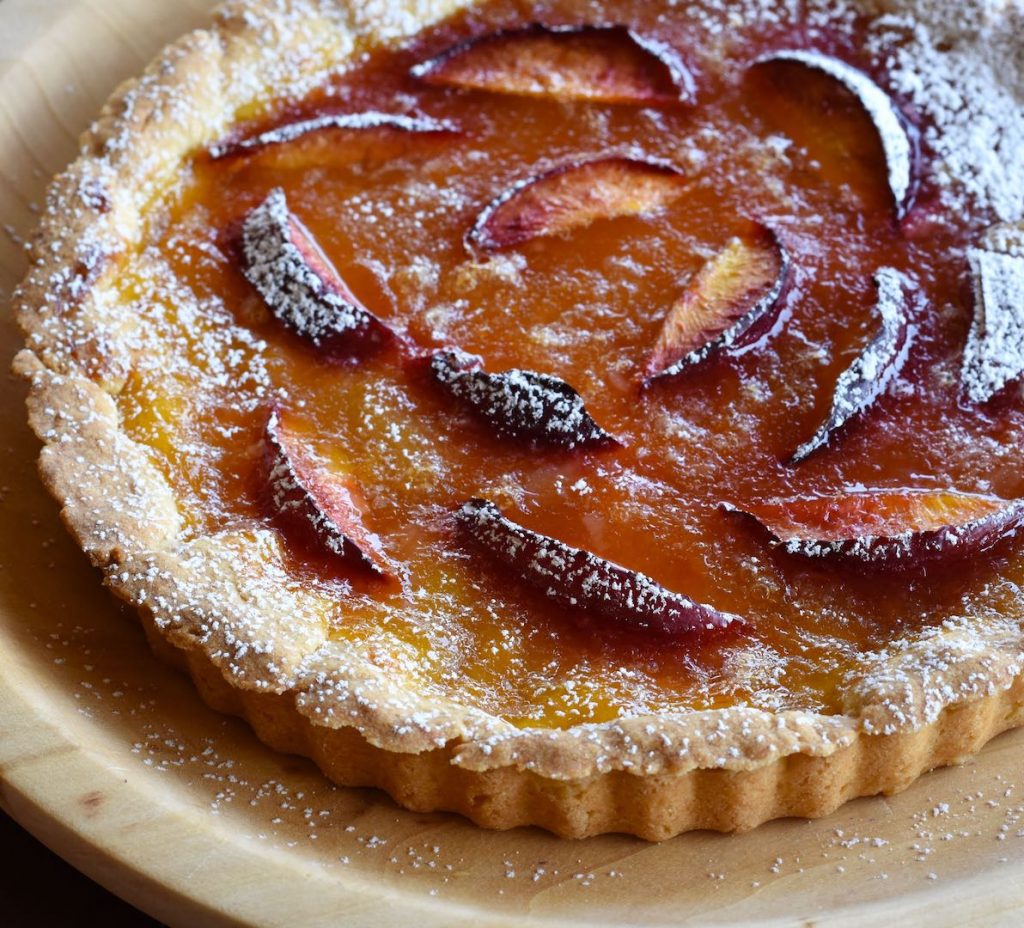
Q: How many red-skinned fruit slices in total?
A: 12